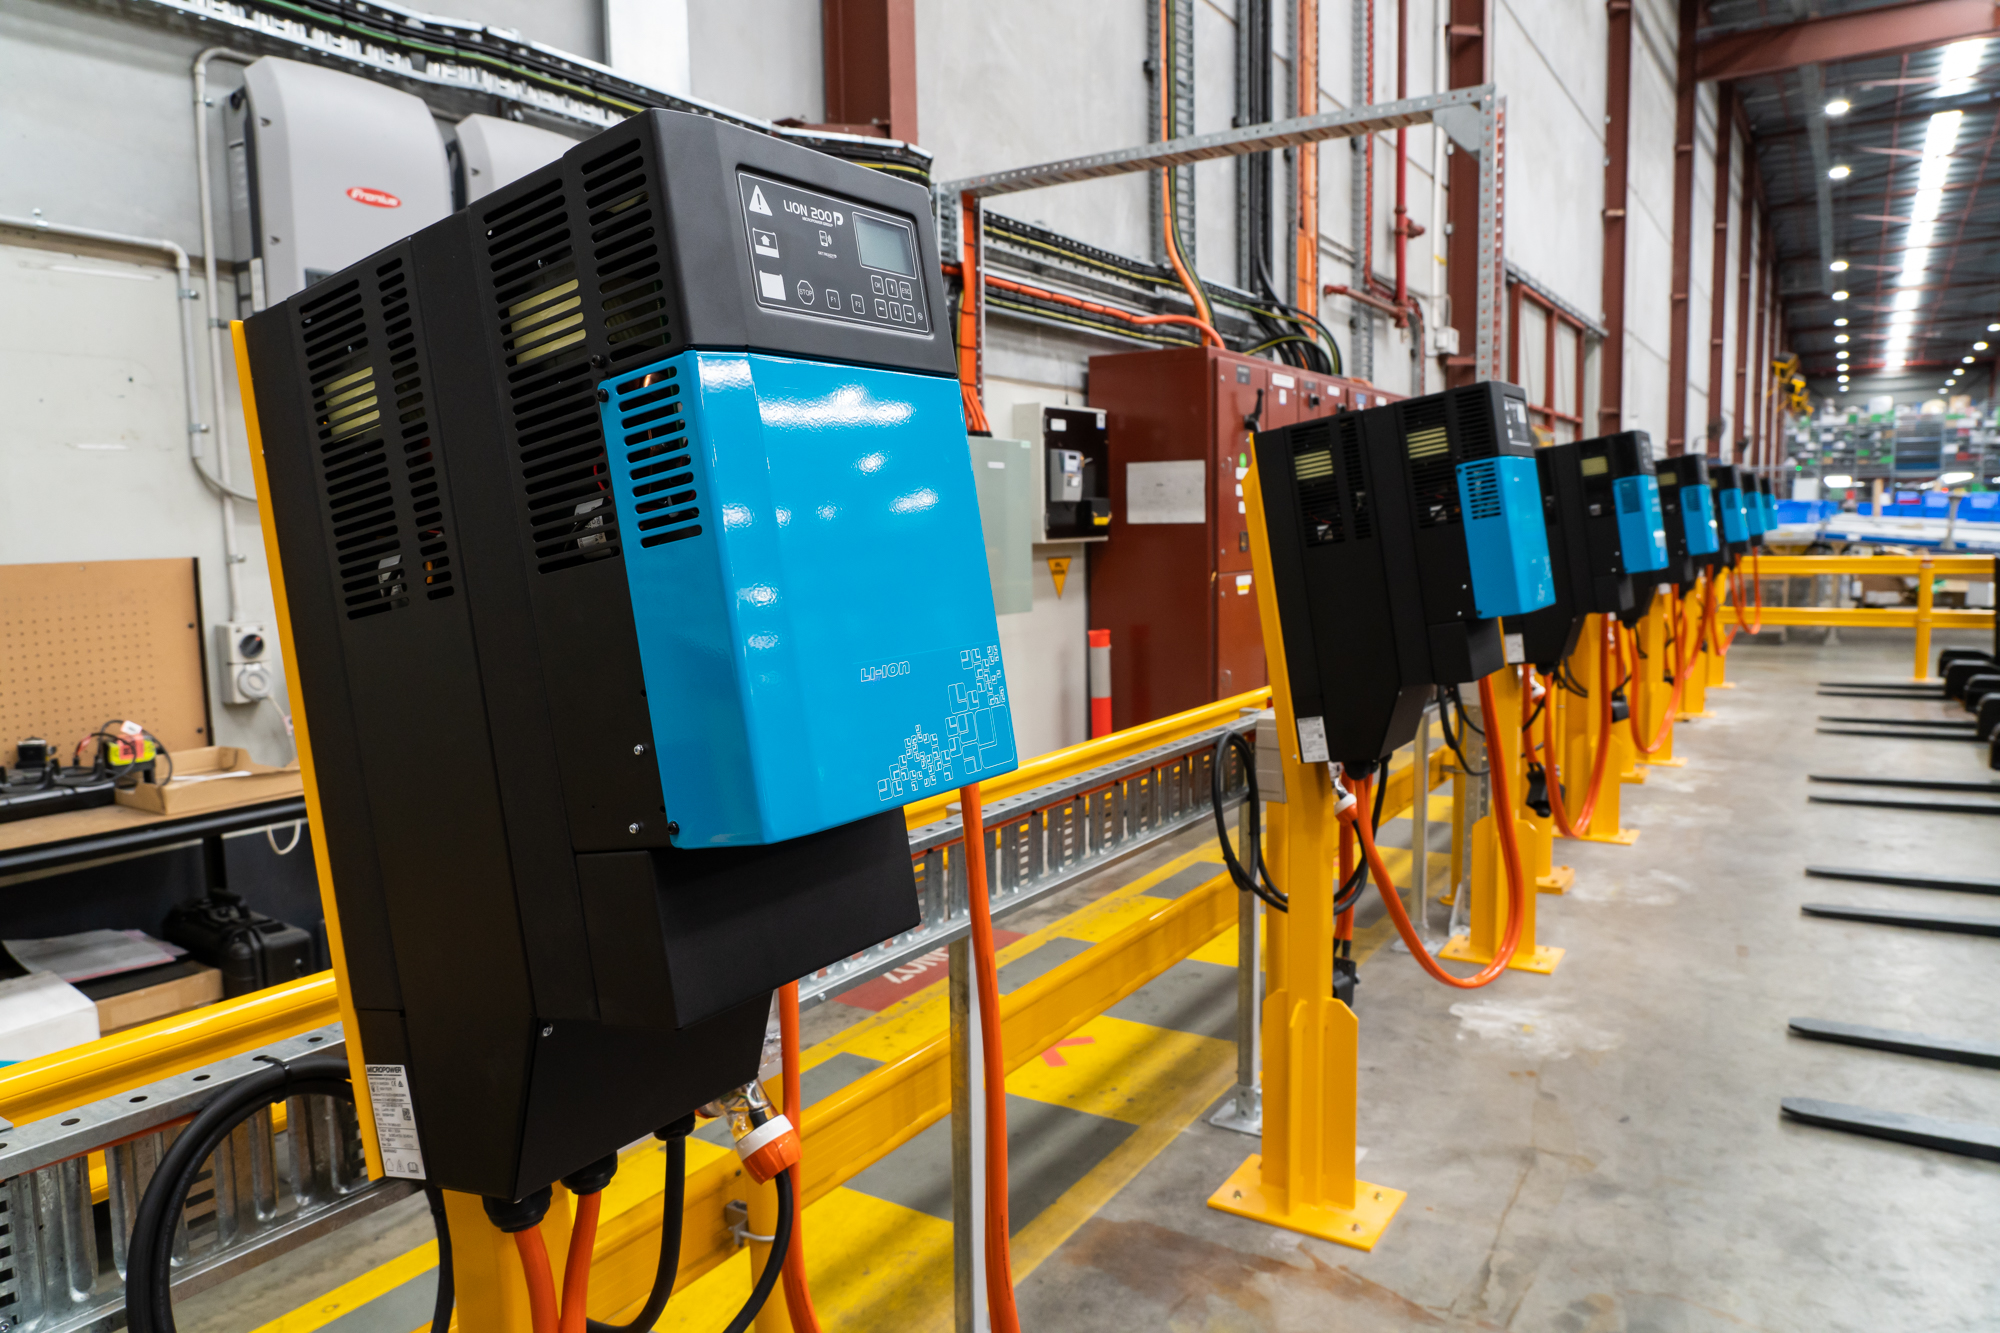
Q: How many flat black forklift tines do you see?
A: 10